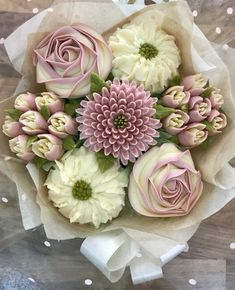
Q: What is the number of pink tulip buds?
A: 14